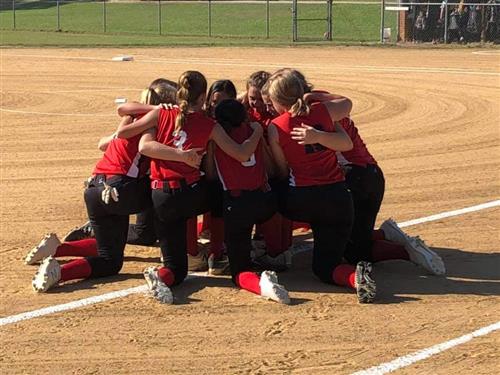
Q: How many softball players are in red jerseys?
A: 9